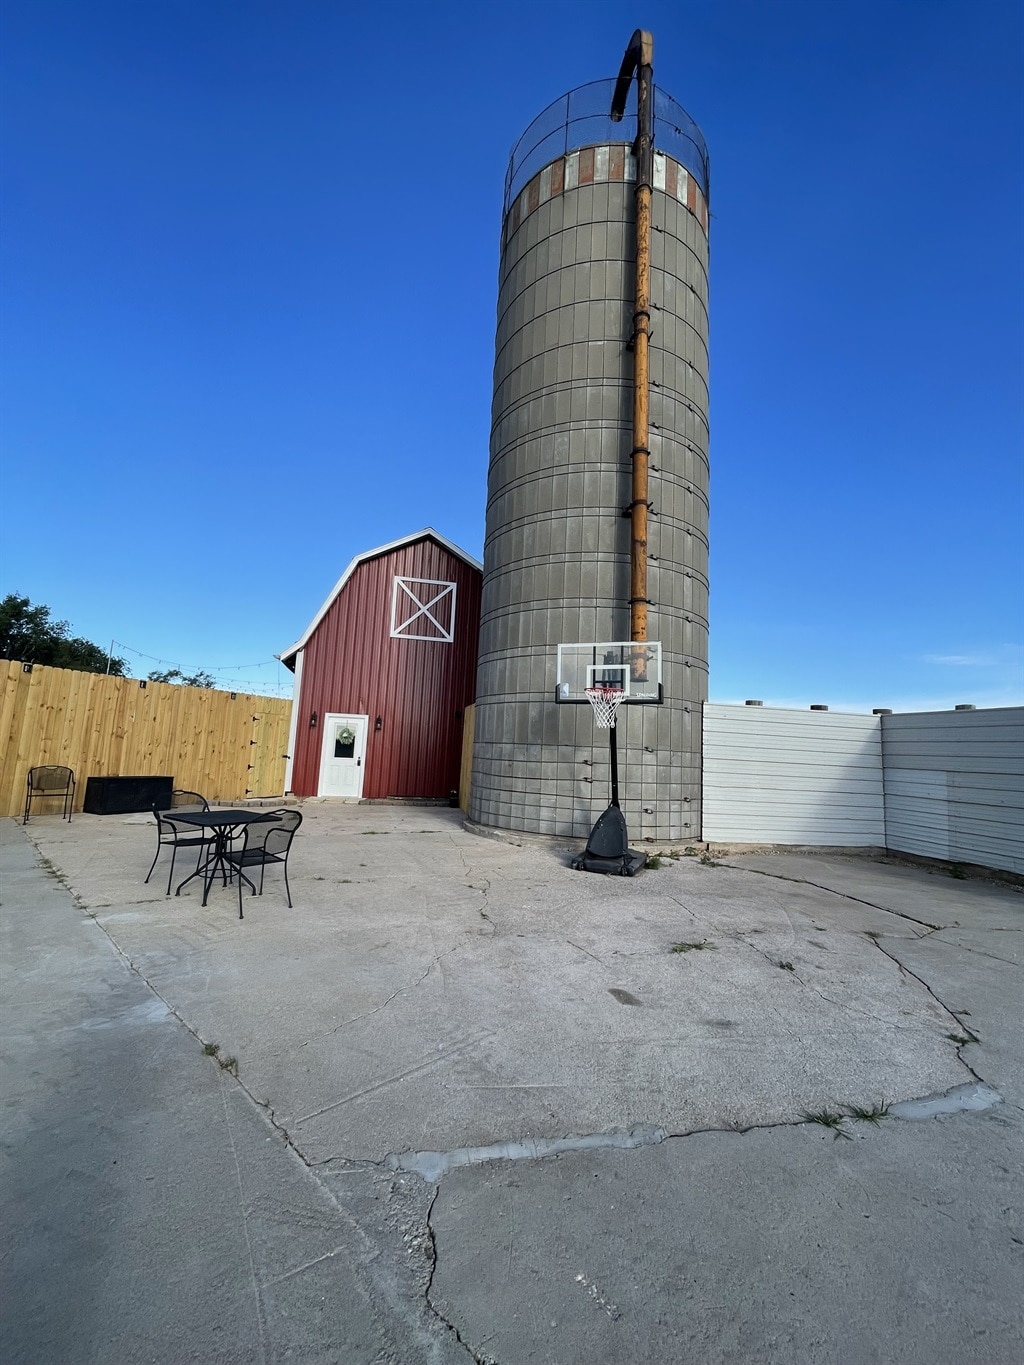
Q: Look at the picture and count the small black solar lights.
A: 3